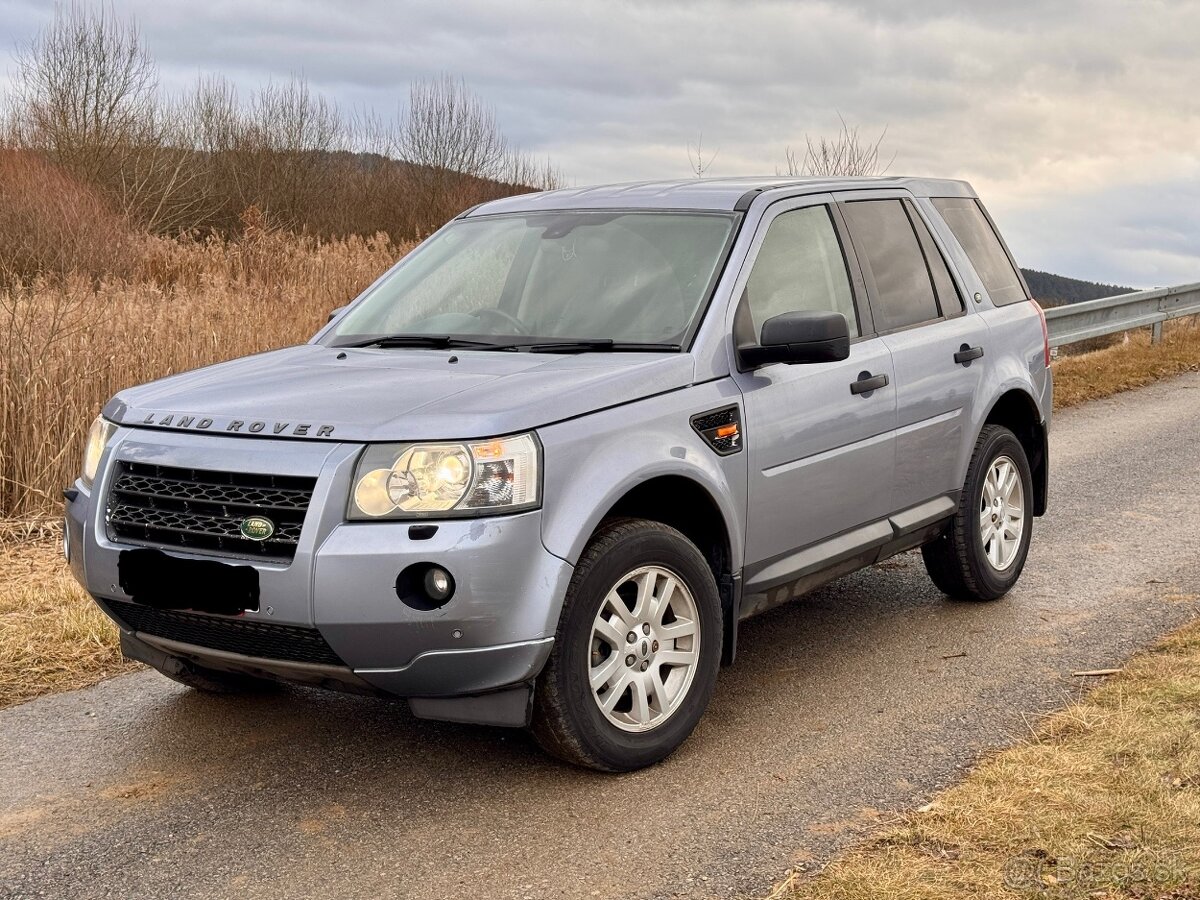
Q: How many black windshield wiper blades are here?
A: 2